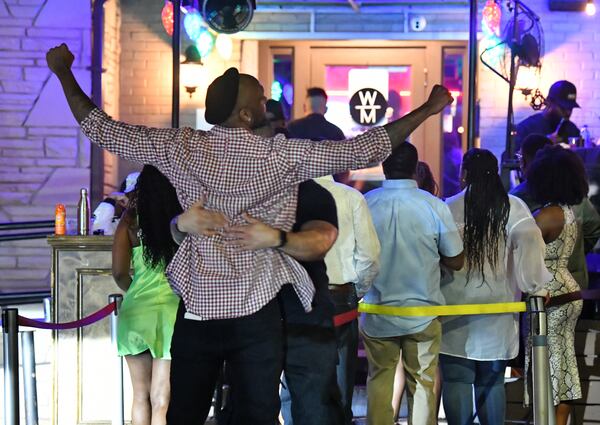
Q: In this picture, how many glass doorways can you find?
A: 1